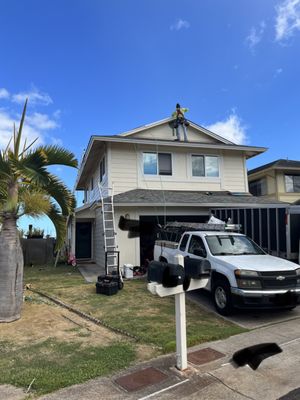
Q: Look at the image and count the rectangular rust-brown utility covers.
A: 2